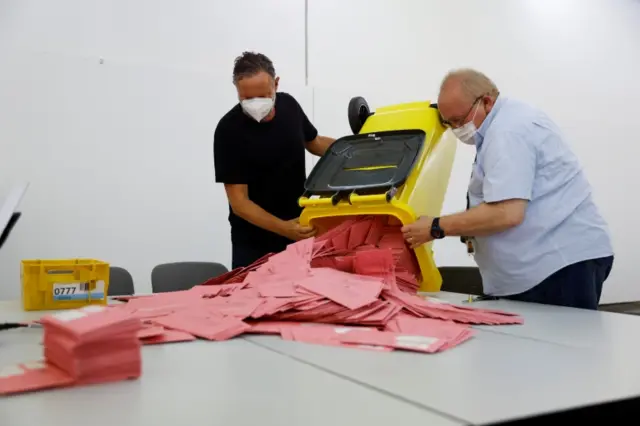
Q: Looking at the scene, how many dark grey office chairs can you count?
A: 3